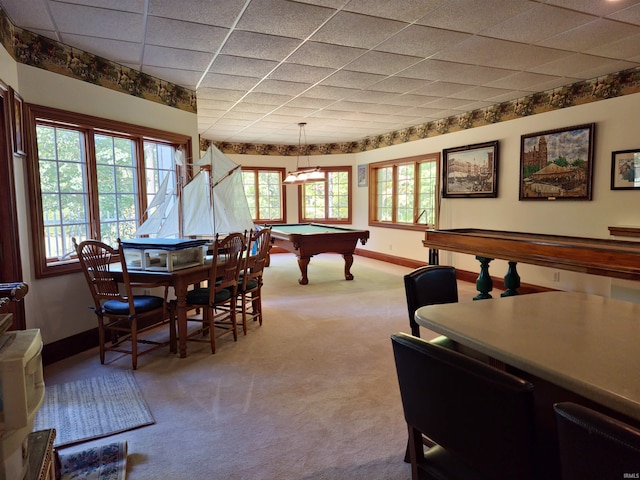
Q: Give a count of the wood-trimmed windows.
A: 4